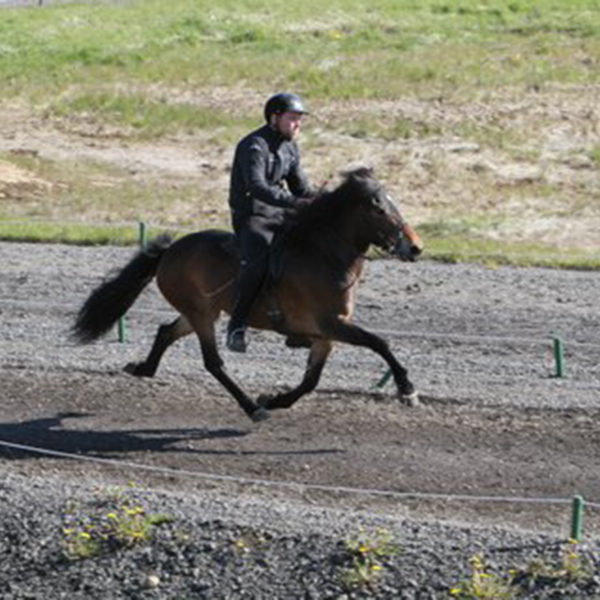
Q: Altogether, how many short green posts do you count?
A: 5